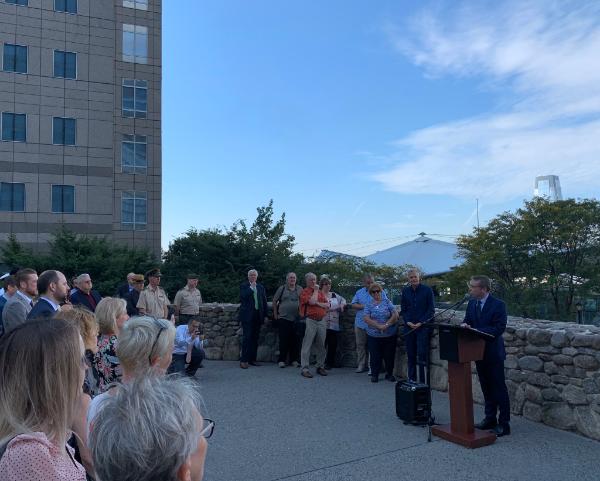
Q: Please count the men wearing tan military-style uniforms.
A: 2